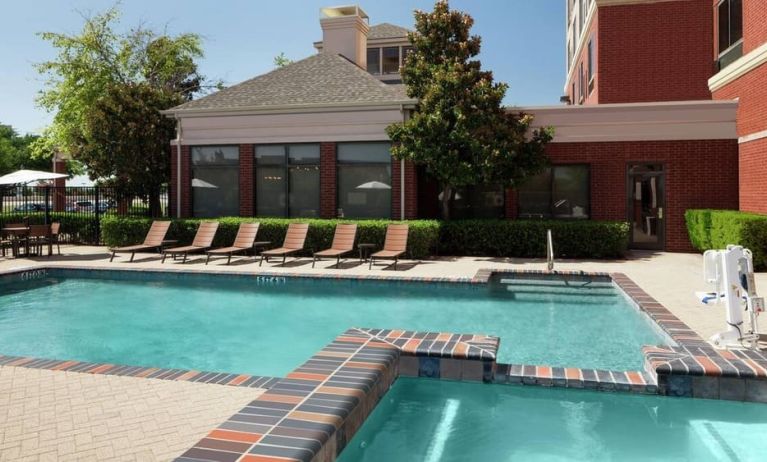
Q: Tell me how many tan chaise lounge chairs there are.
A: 6